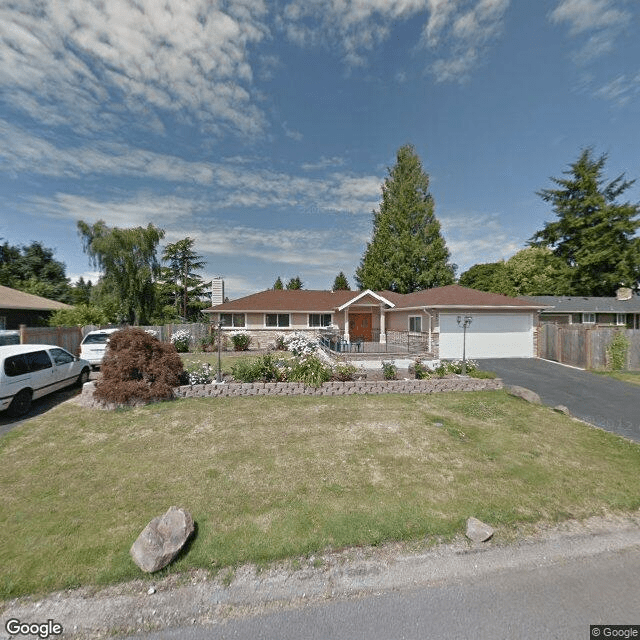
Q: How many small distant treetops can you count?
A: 3